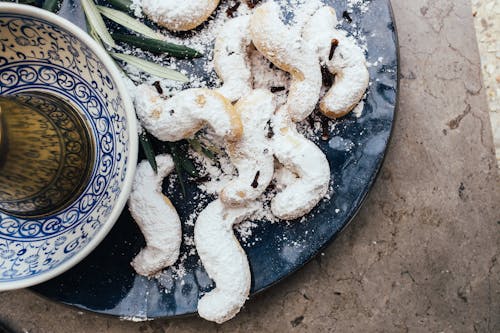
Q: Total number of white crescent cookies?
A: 8